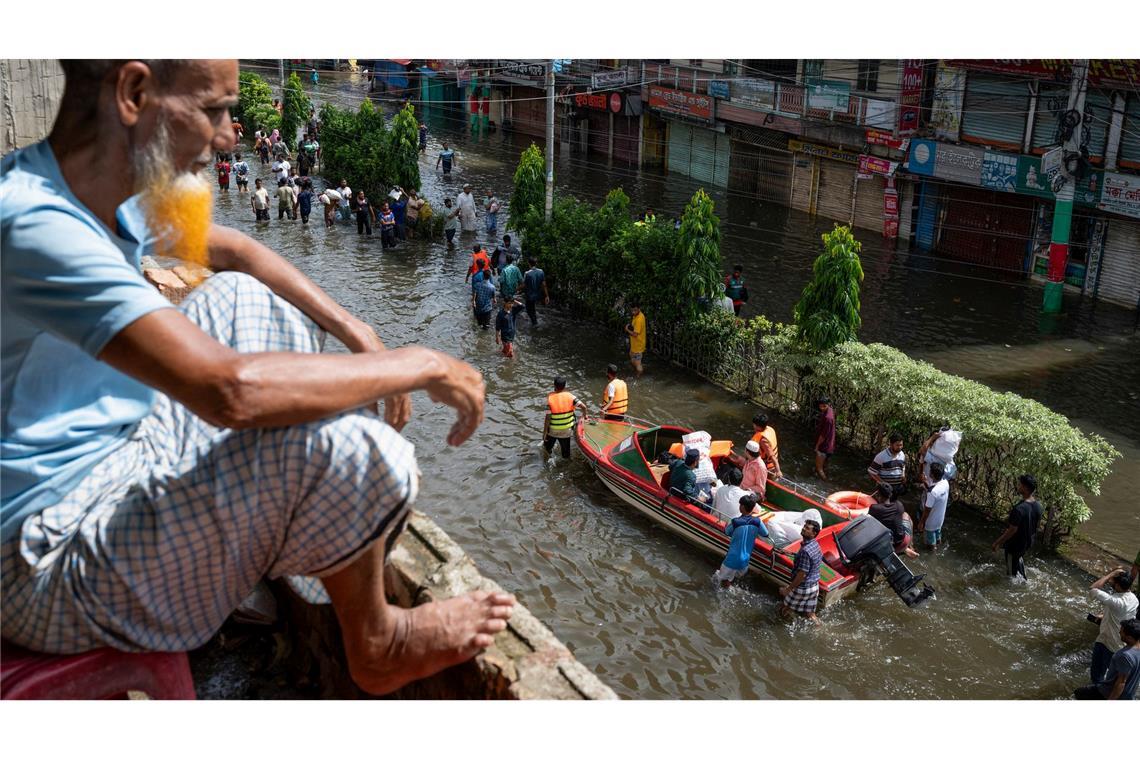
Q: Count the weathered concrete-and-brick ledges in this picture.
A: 1